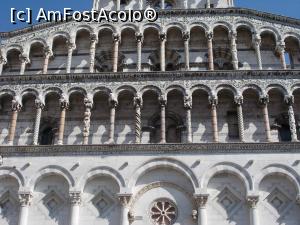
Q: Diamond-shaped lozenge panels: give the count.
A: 5